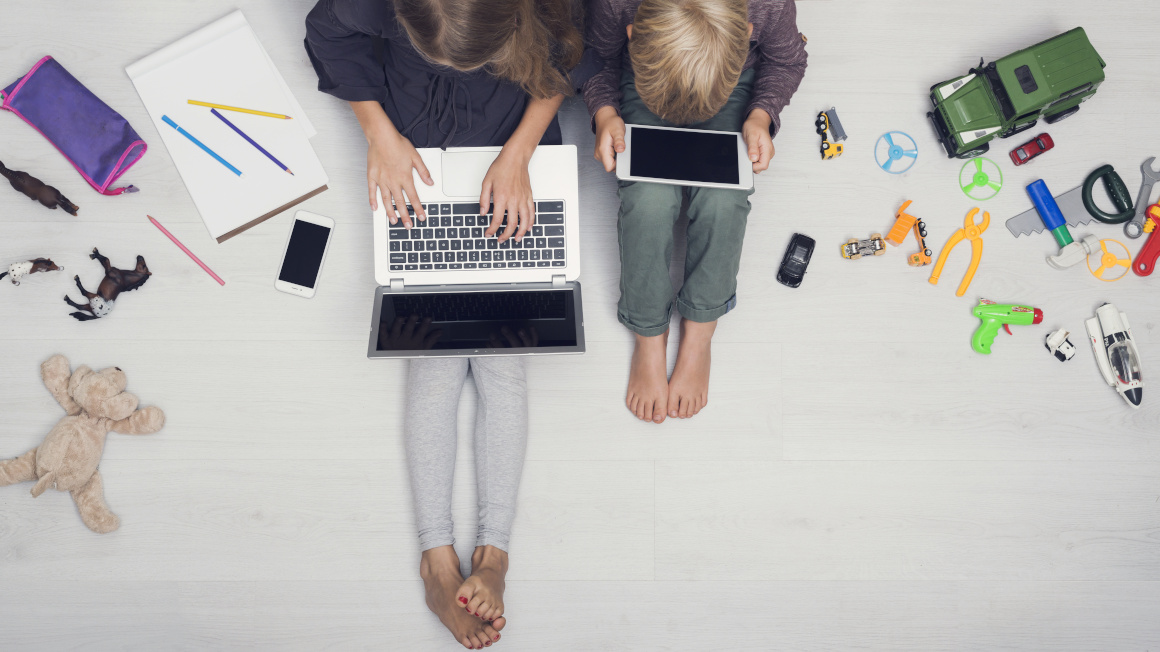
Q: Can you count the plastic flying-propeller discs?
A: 3